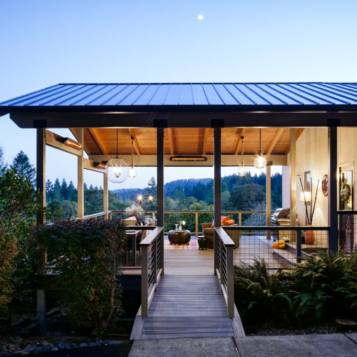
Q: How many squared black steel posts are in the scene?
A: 4